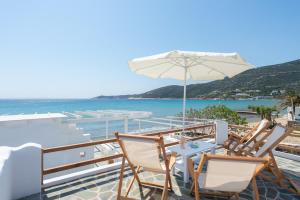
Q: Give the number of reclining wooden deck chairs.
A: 4